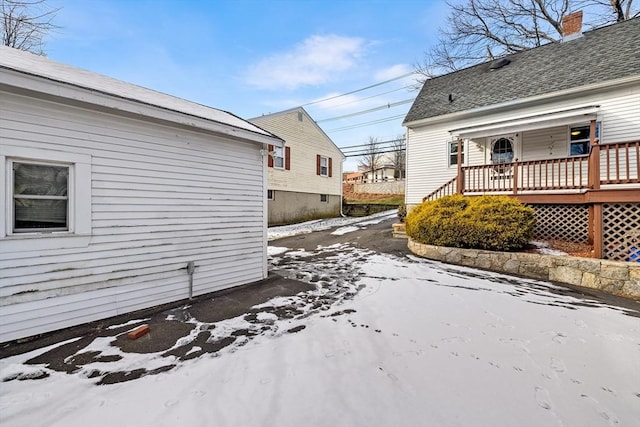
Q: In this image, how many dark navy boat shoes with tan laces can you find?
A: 0